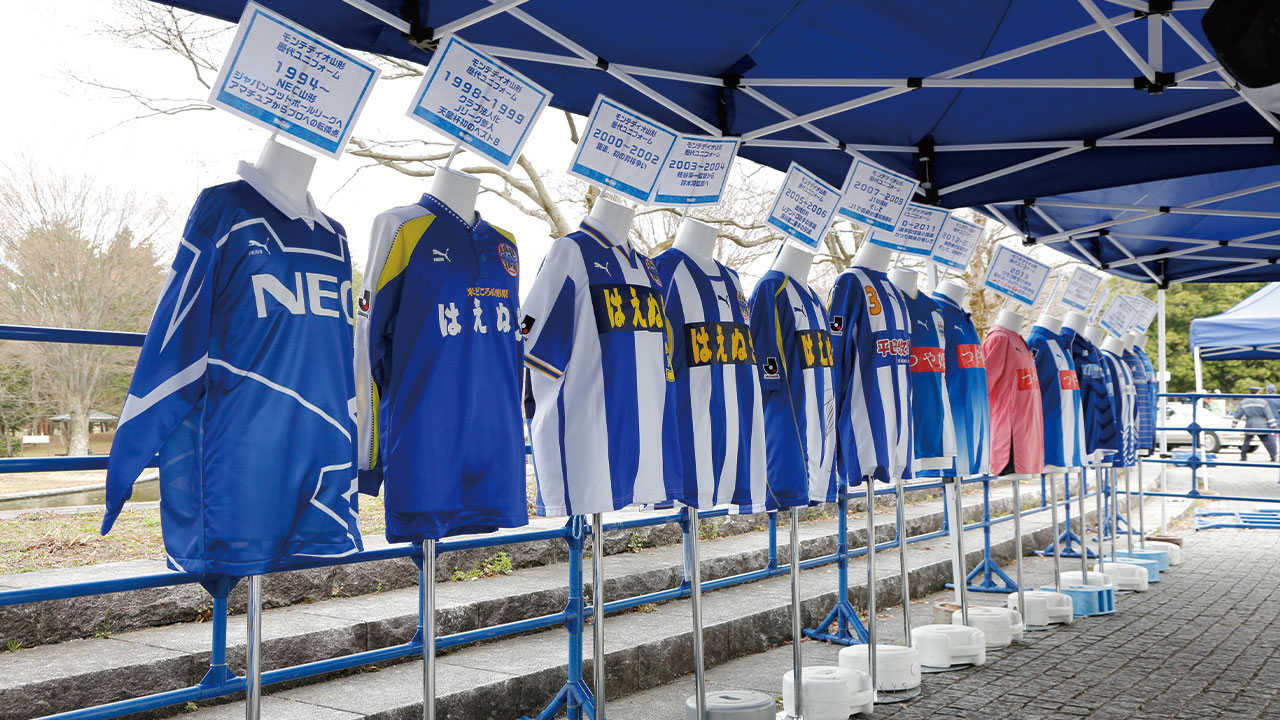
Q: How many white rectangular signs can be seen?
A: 15